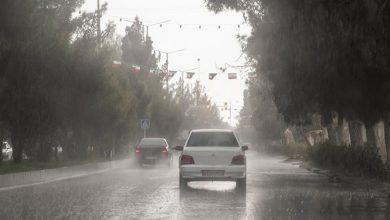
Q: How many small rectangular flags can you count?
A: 8